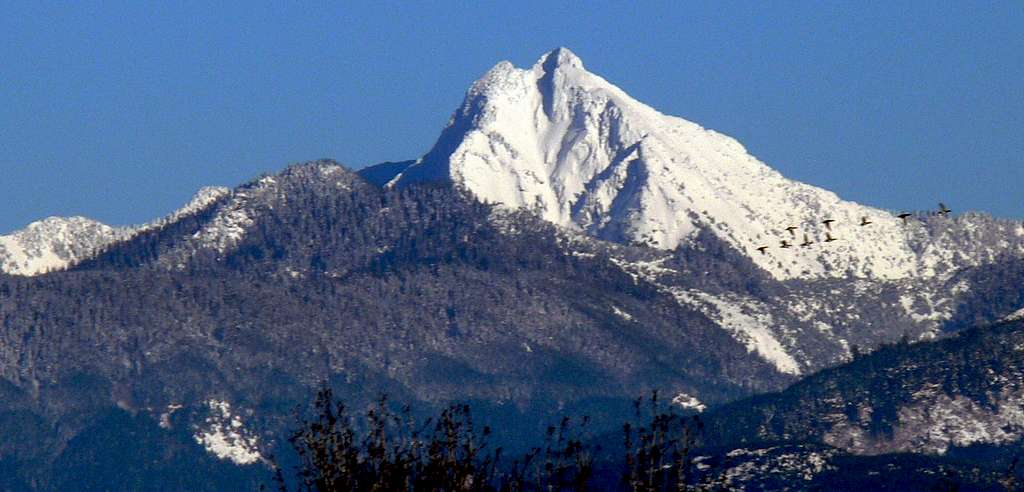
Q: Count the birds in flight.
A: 9